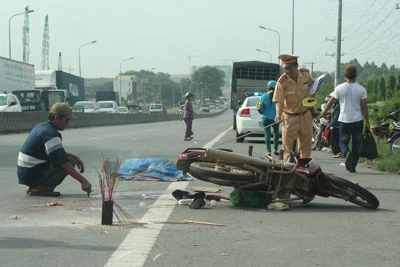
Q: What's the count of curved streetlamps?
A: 5